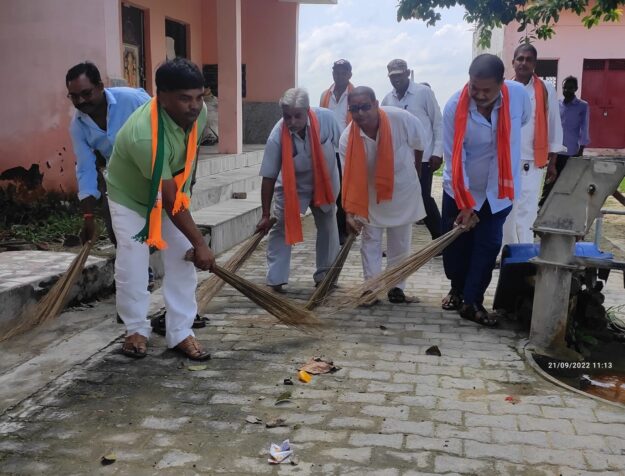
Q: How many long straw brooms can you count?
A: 5